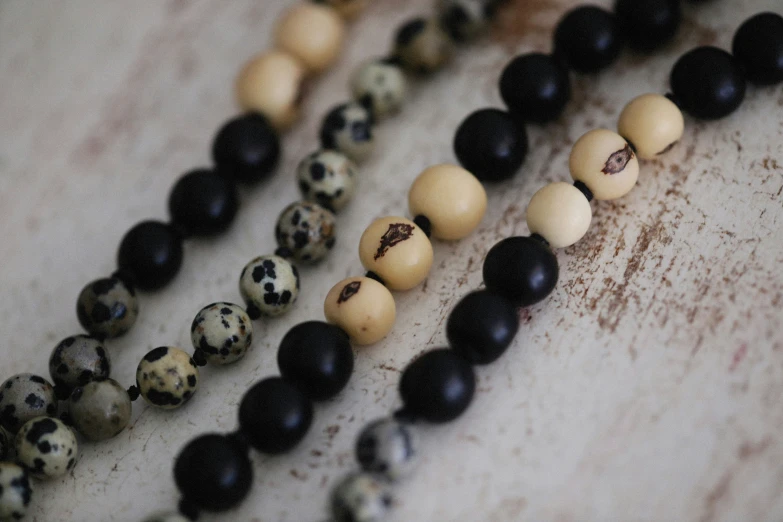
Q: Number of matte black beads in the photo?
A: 15